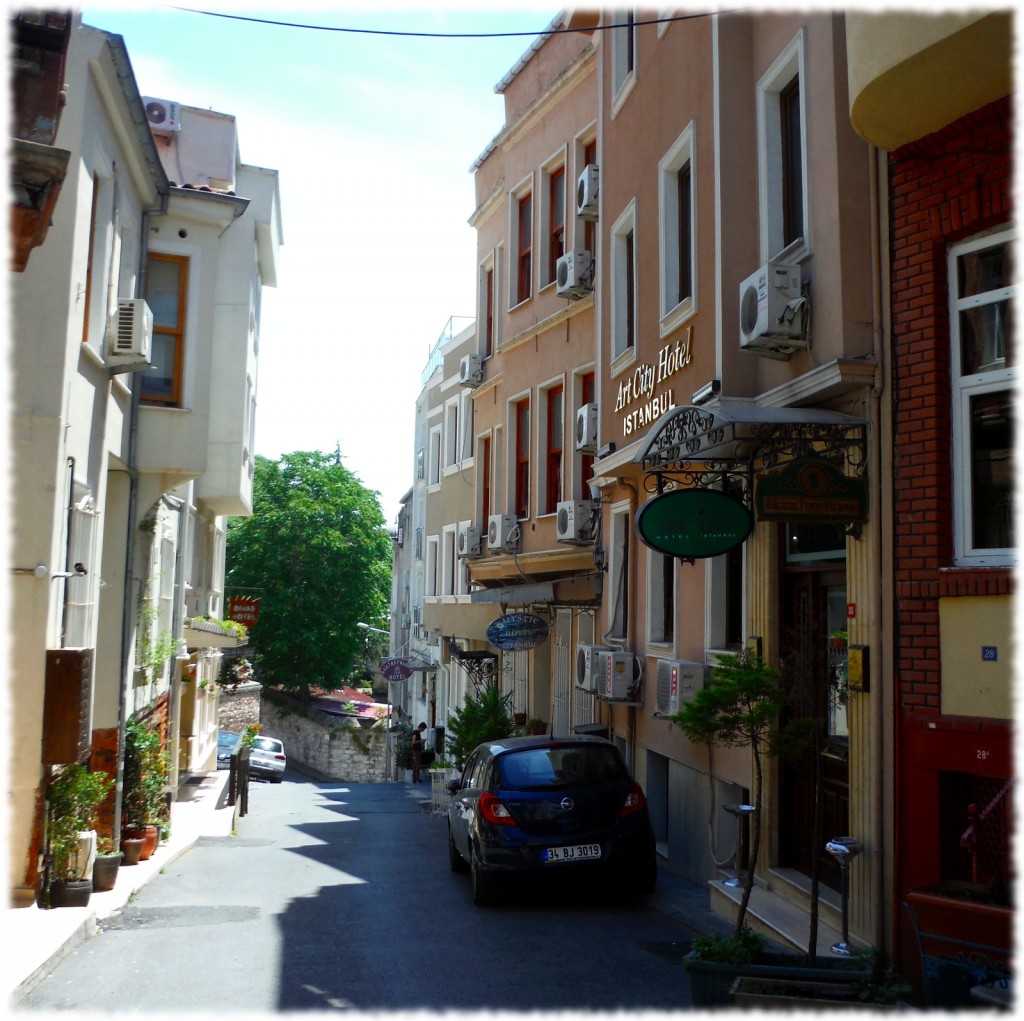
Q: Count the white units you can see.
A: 13